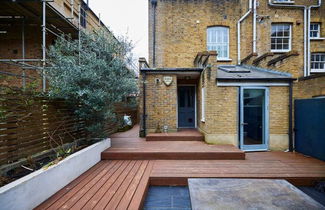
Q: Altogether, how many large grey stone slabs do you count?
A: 1